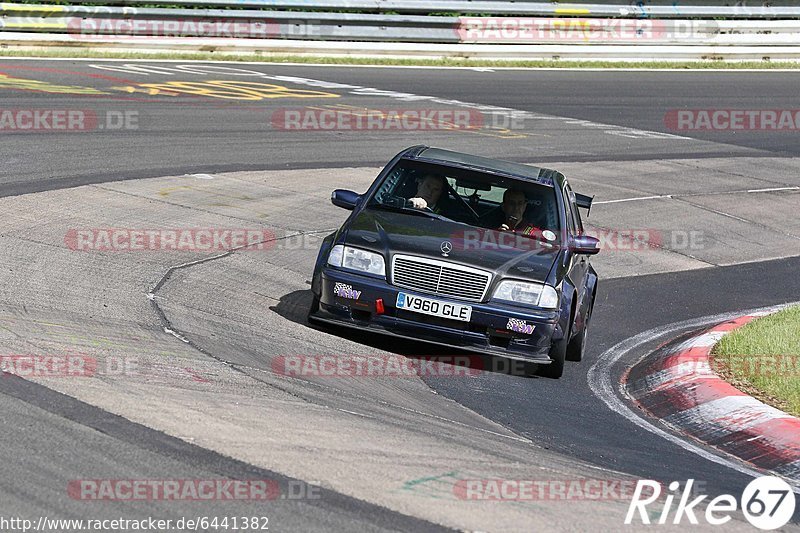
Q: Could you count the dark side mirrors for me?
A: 2